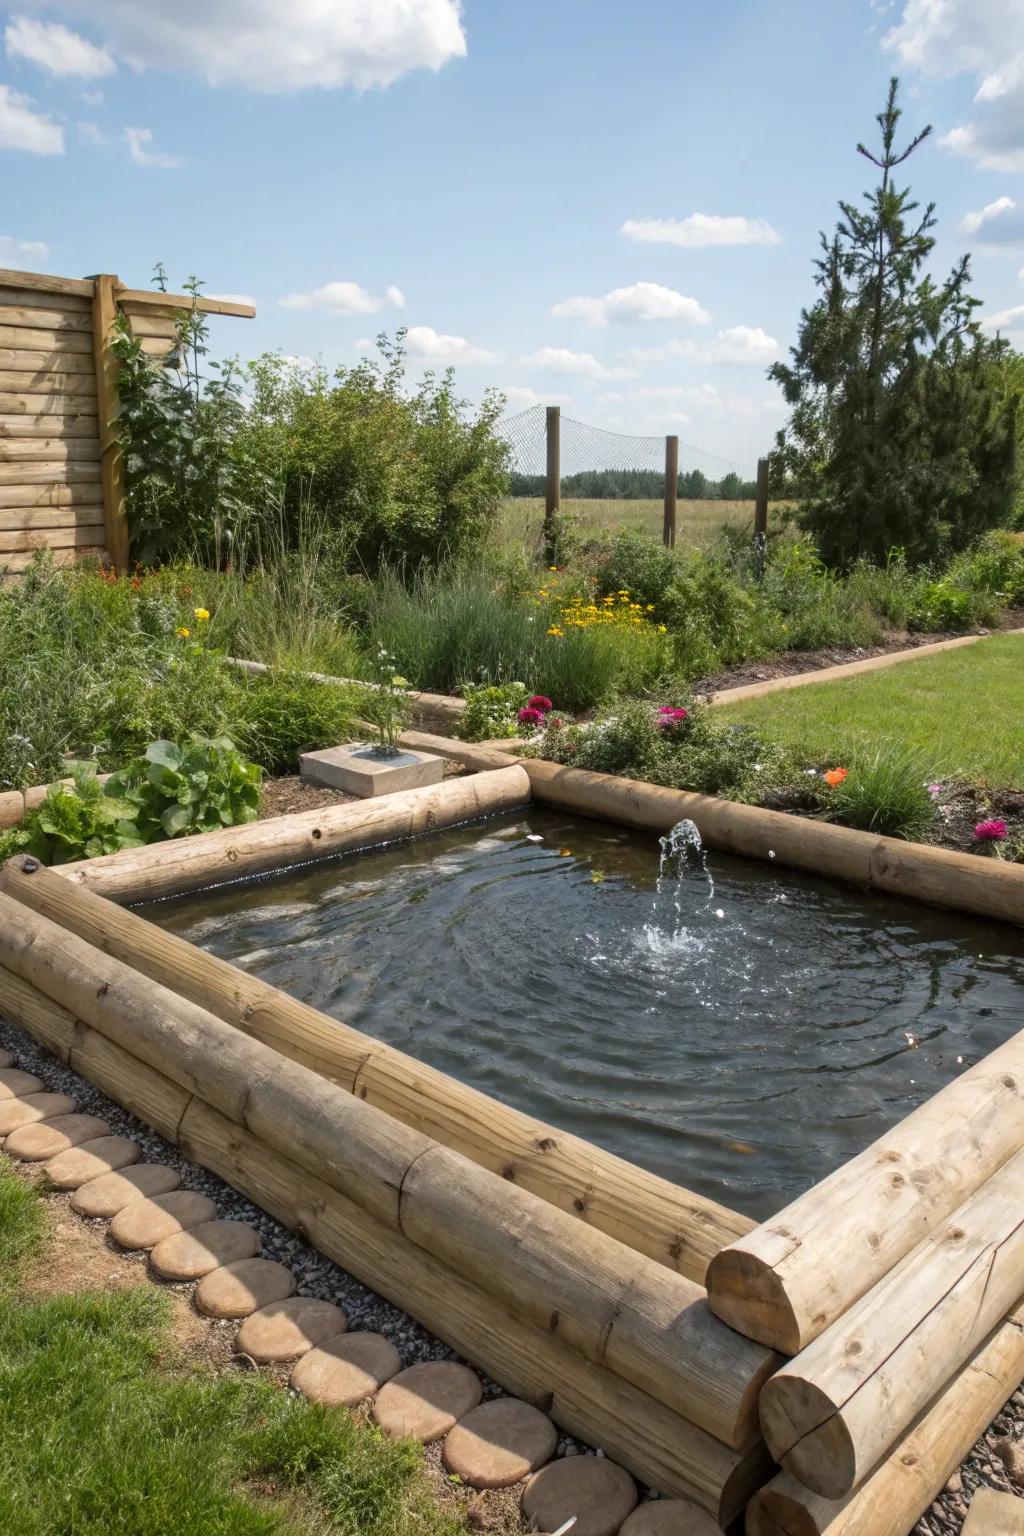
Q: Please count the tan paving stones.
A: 15